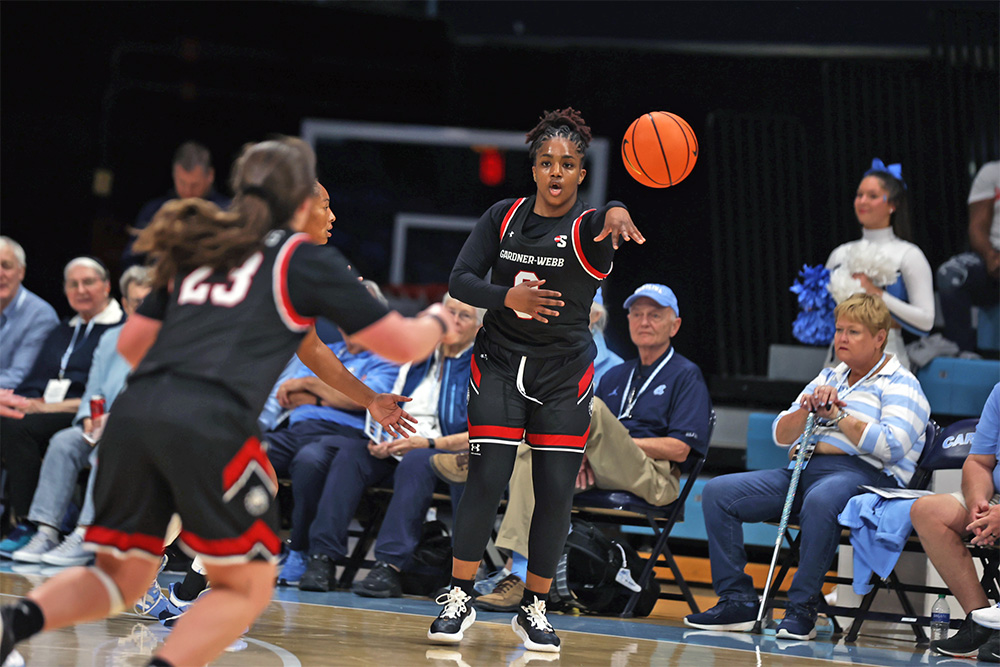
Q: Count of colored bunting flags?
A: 0